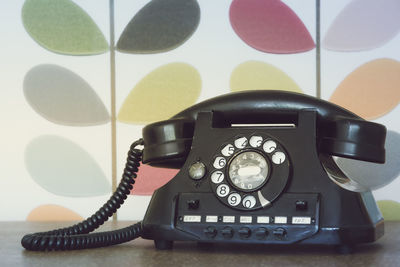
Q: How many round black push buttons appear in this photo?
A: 5